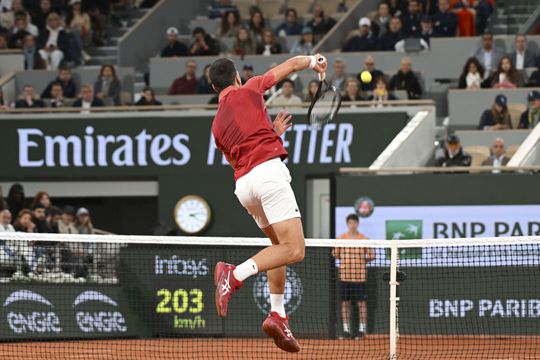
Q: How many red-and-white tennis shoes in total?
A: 2